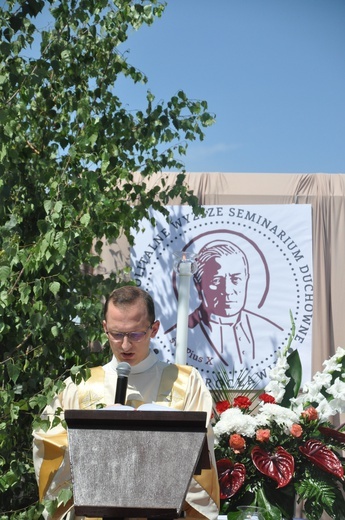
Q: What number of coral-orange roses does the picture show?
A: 4